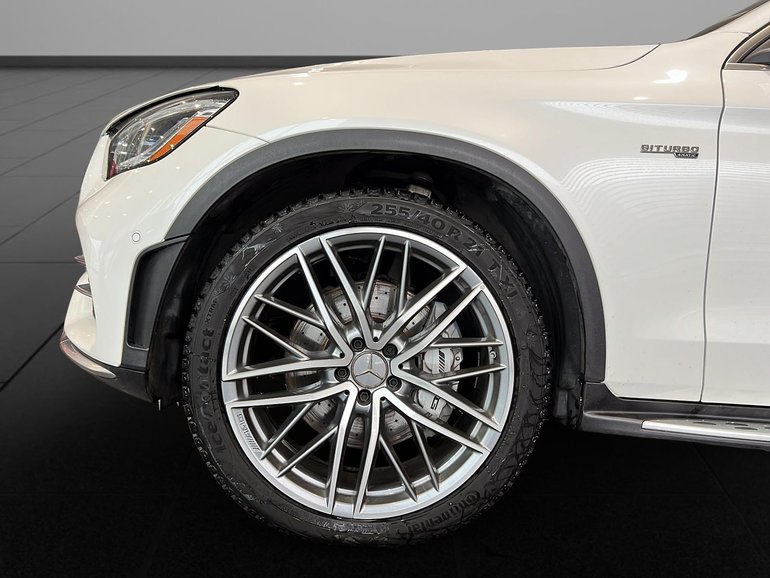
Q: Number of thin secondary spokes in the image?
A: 10